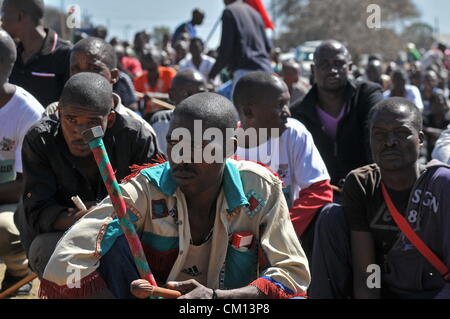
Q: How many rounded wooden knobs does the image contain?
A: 1